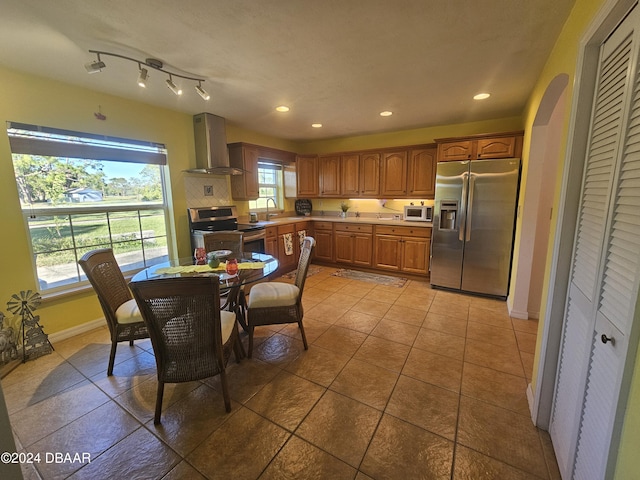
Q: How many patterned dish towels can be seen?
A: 2